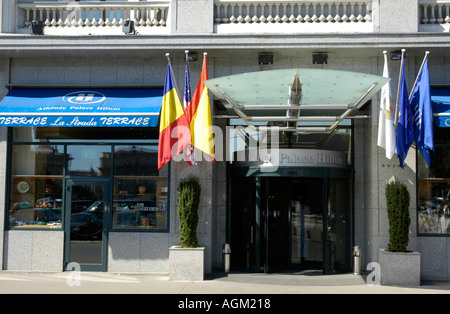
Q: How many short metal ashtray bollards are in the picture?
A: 2